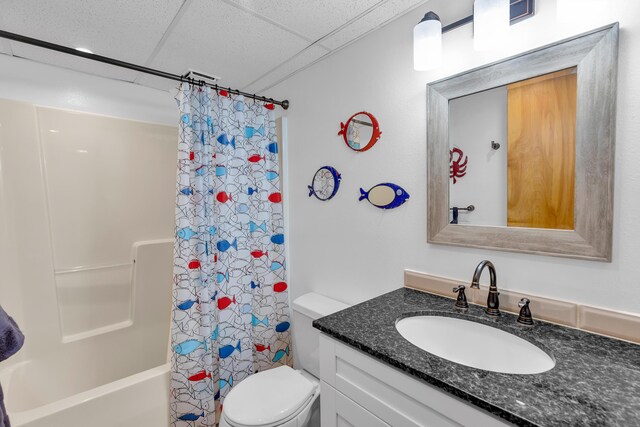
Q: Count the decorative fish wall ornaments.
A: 3